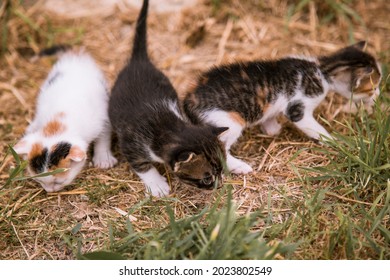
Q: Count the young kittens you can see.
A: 3